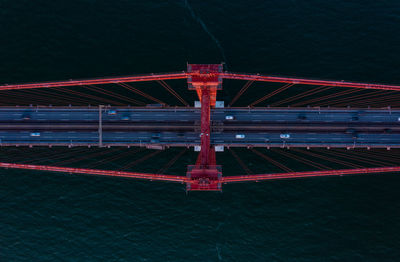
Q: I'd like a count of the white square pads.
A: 4